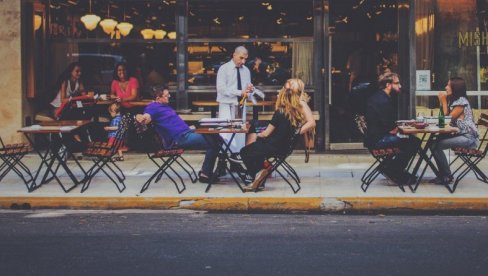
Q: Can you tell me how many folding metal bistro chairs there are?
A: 6